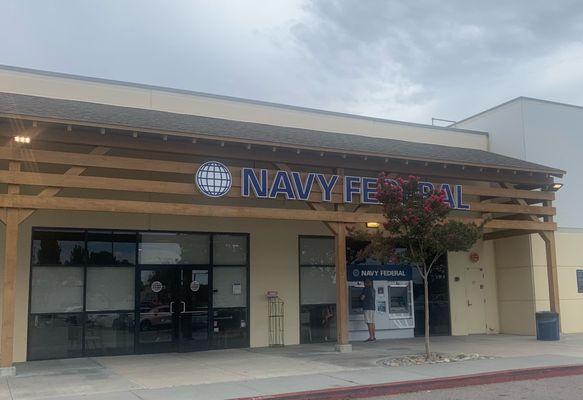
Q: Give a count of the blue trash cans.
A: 1